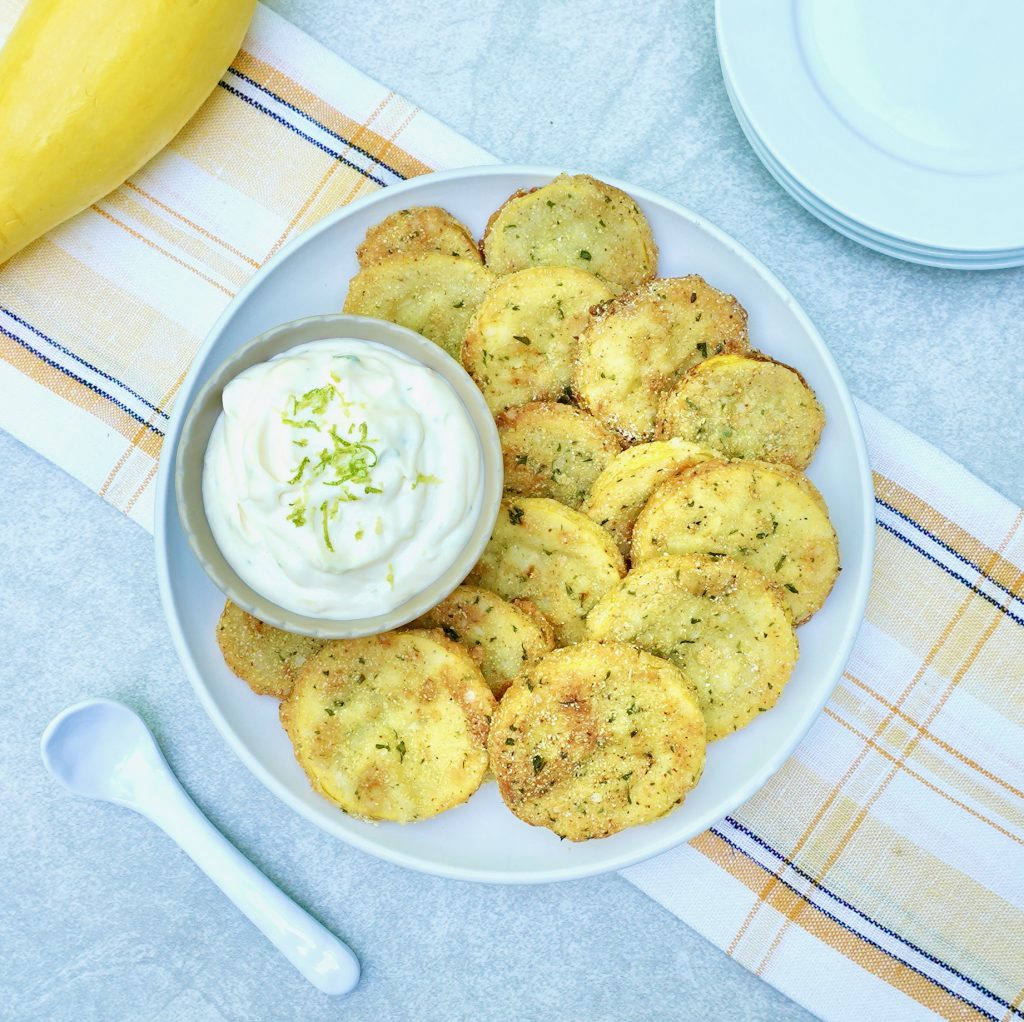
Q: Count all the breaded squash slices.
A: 15